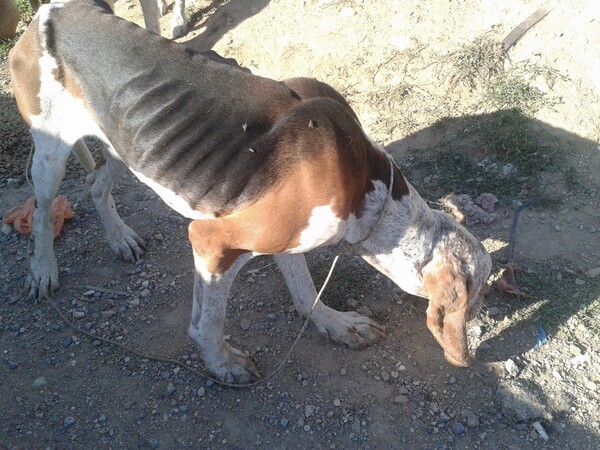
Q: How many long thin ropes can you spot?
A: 1